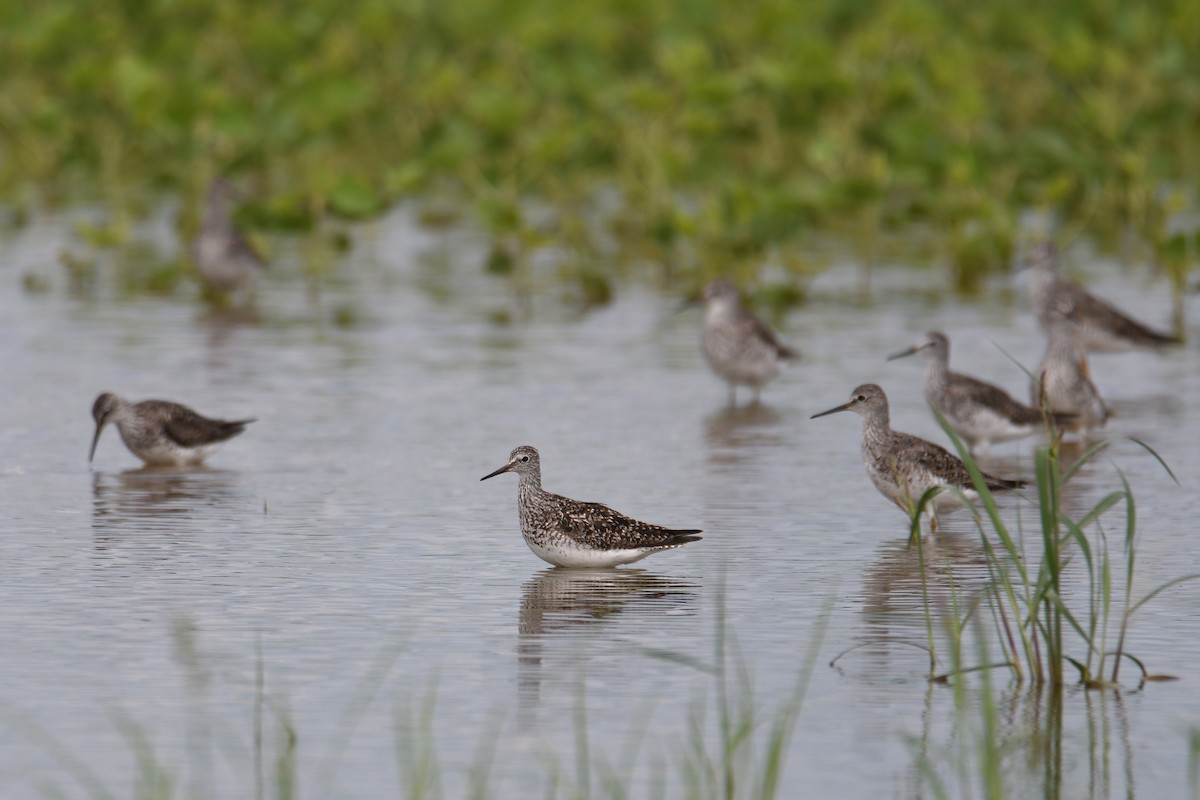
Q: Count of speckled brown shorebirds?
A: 8